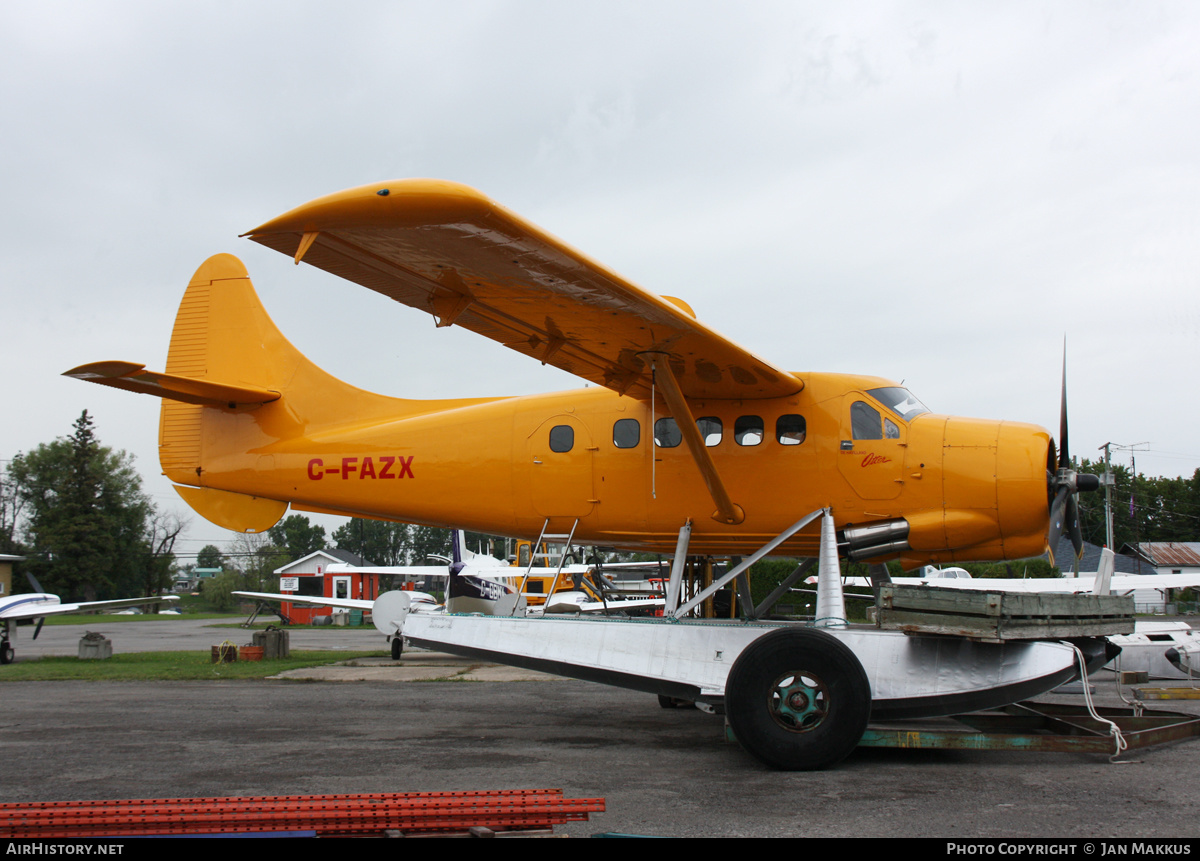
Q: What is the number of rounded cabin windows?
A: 6